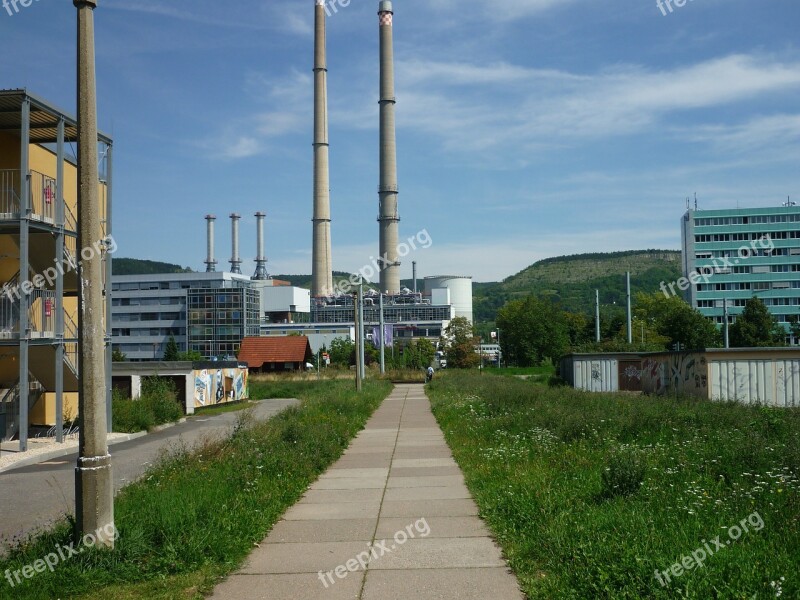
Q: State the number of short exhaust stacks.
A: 3